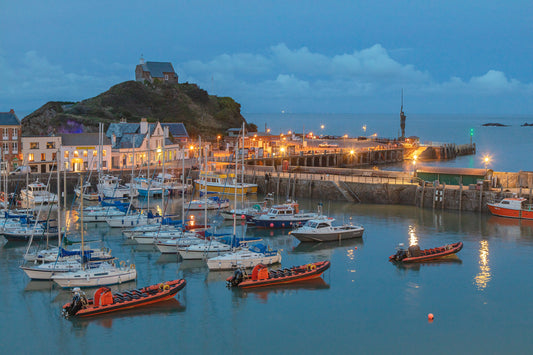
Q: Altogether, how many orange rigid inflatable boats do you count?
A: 3